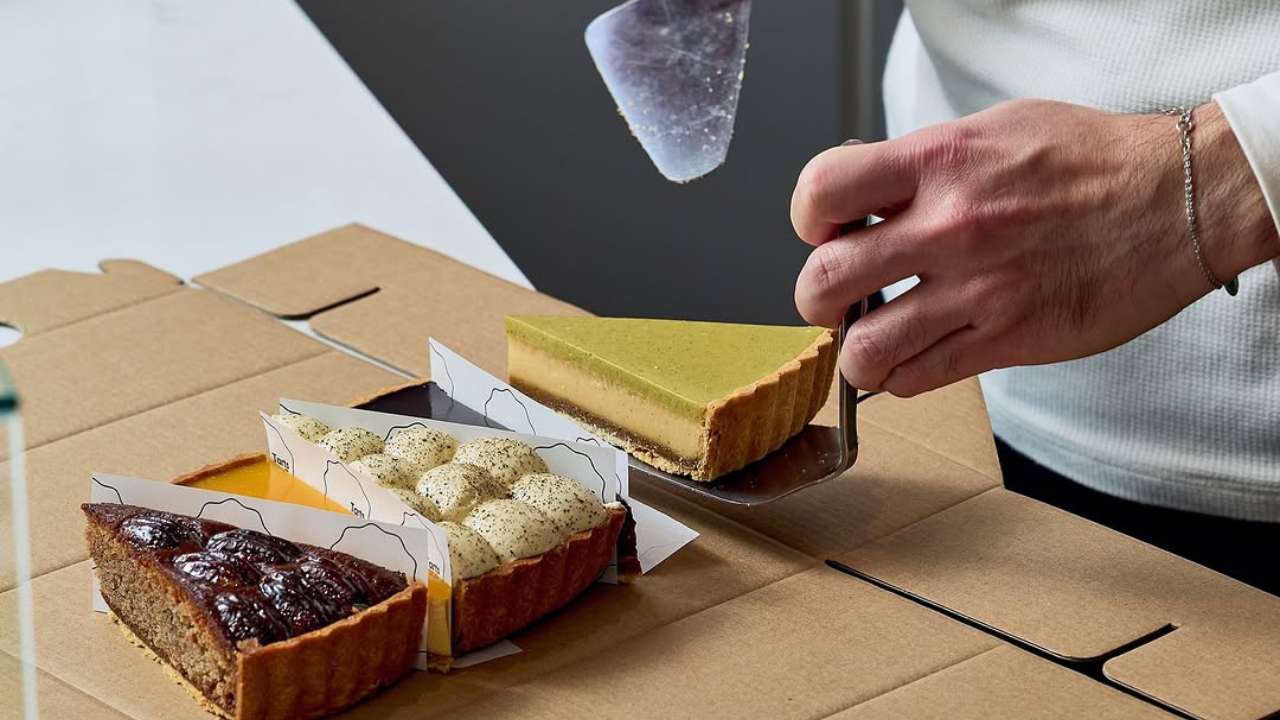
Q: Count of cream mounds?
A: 10